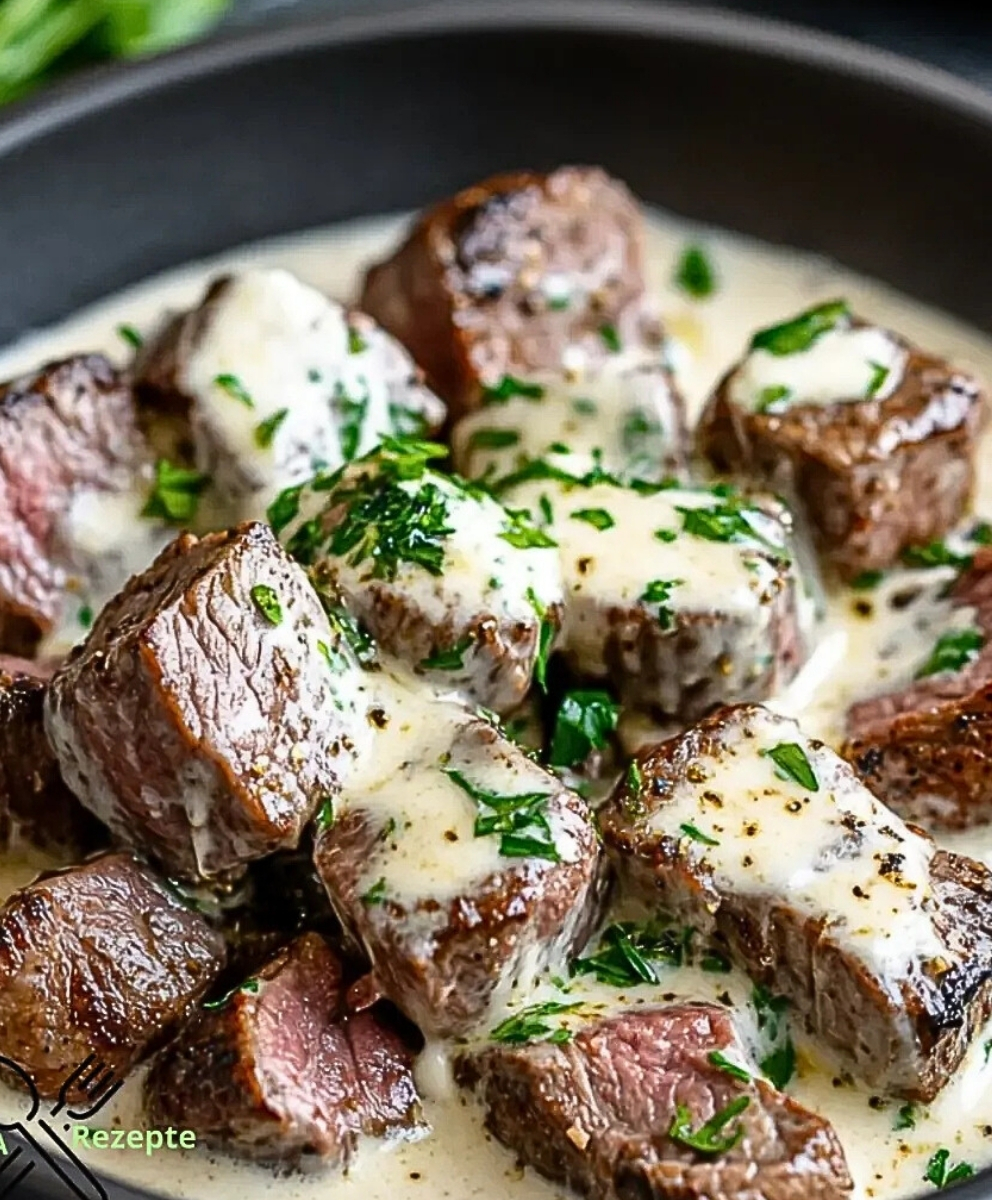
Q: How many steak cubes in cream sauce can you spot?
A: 15